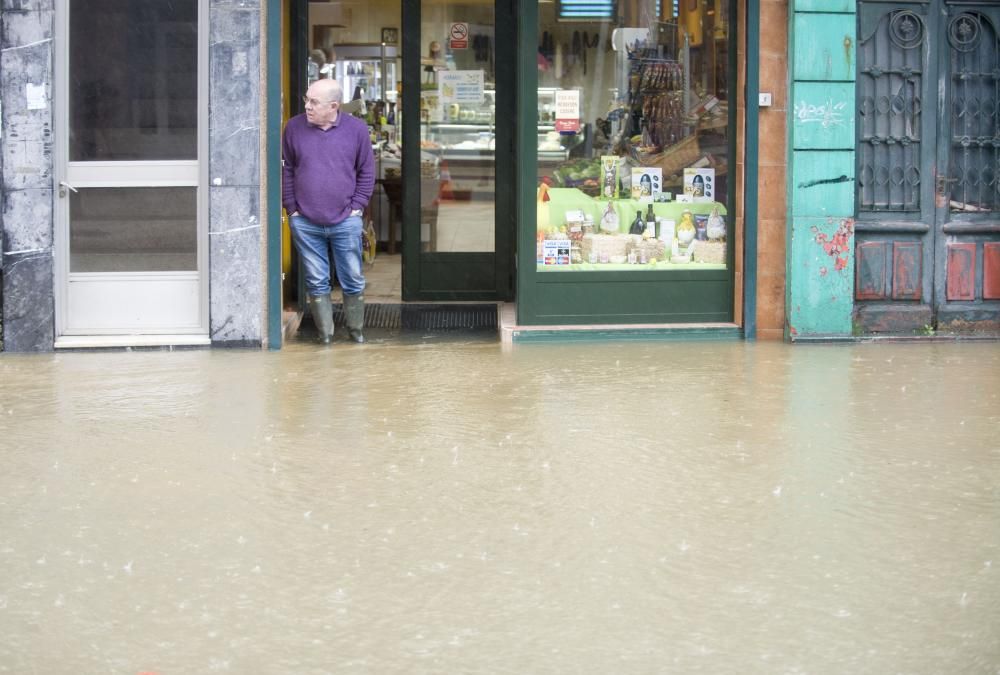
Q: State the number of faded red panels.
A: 4